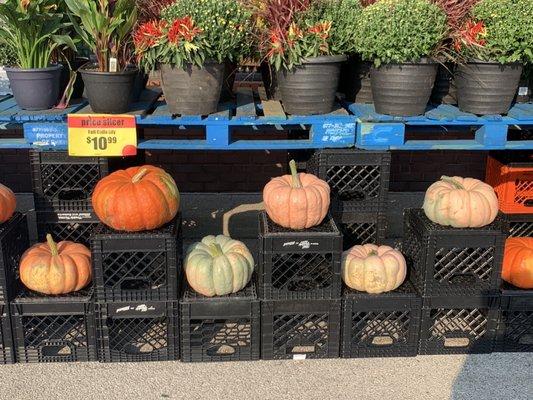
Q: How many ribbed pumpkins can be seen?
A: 8